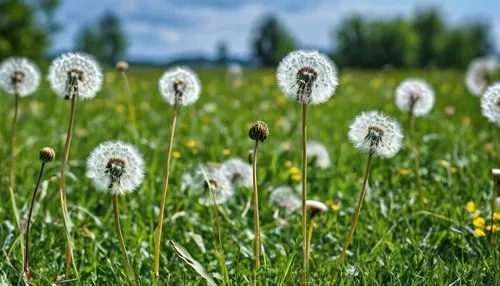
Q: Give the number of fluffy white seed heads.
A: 13